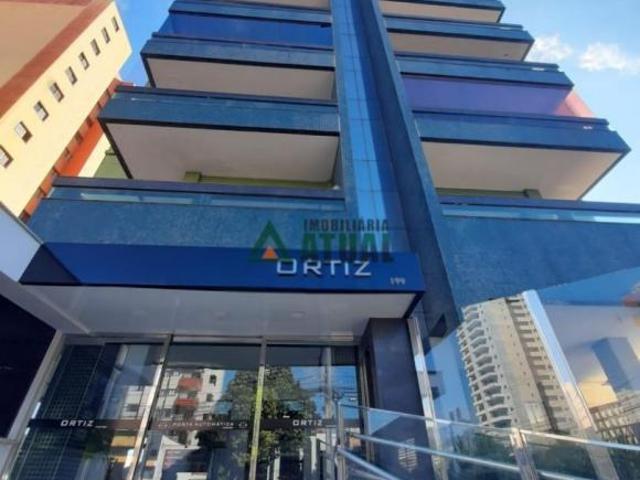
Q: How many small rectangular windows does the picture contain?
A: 9